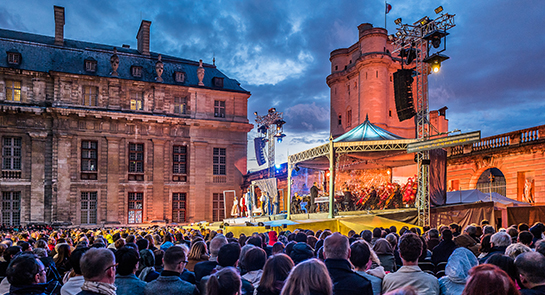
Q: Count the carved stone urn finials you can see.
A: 3